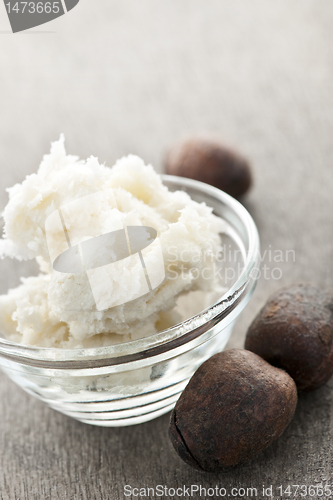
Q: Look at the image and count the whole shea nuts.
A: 3